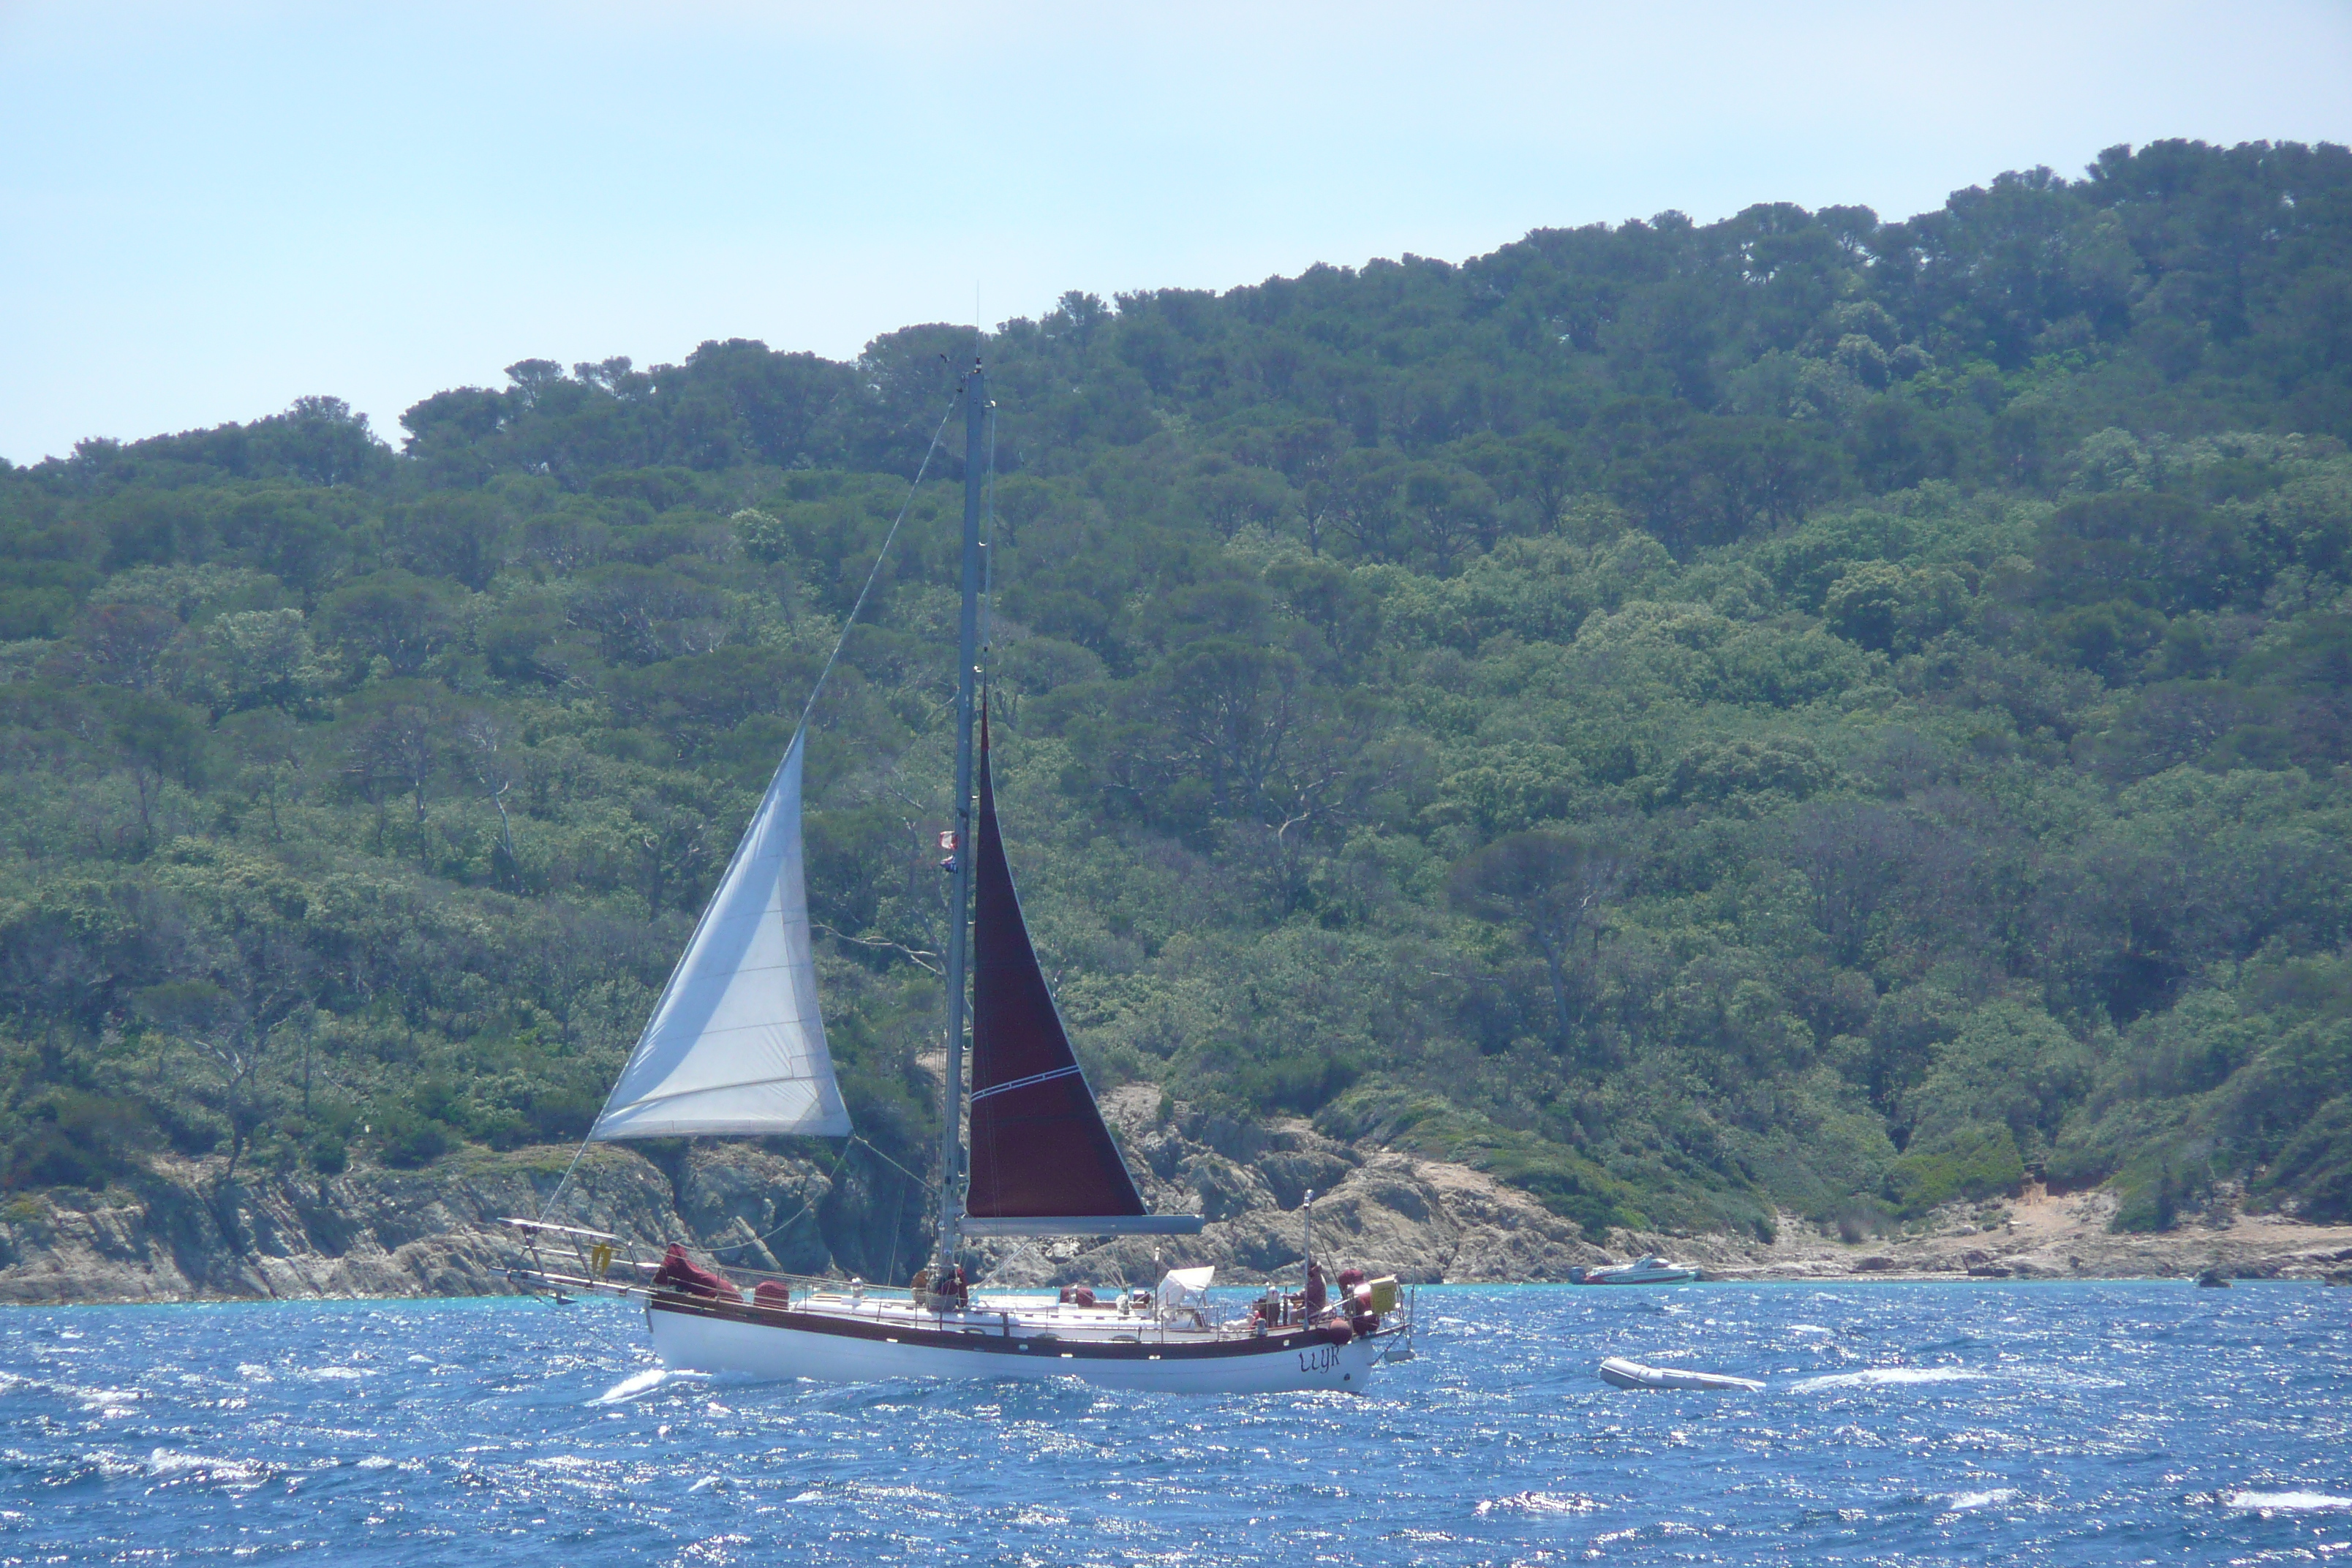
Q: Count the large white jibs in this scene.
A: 1